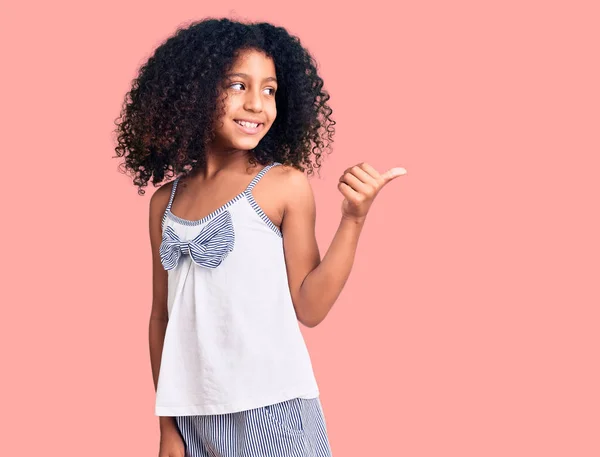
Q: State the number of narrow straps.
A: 2